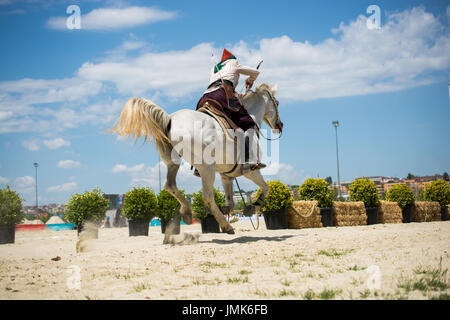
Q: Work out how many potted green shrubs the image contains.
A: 10